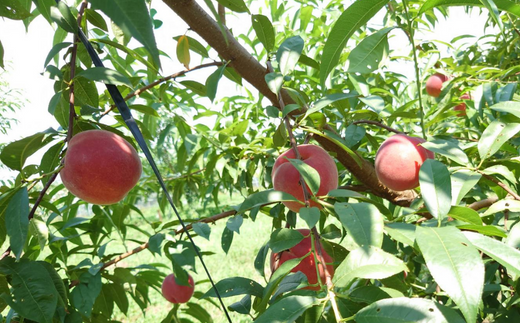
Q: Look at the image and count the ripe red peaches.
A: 7